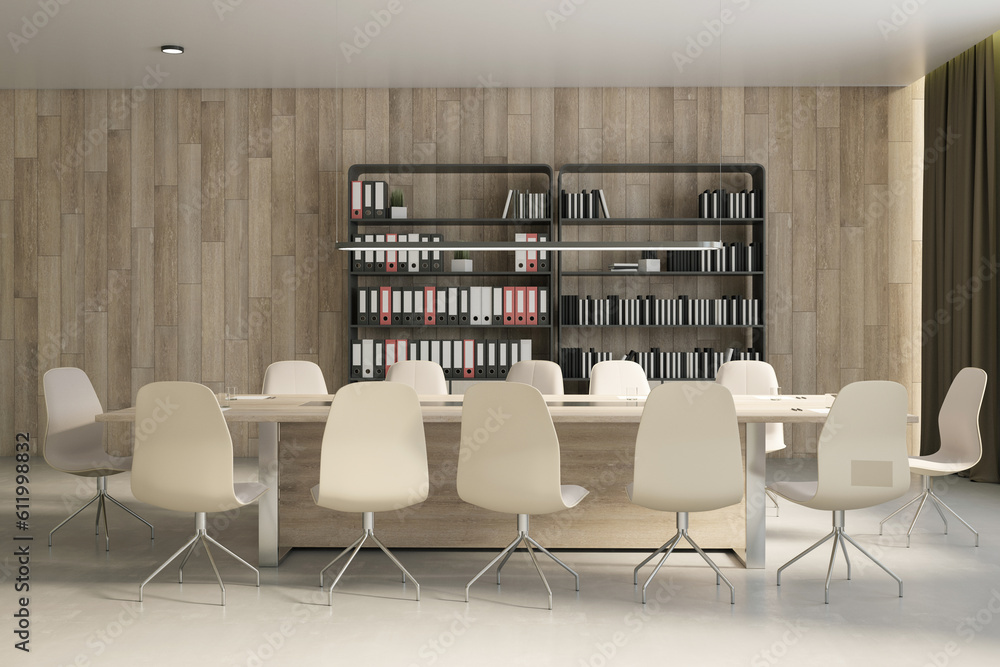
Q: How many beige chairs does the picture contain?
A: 12